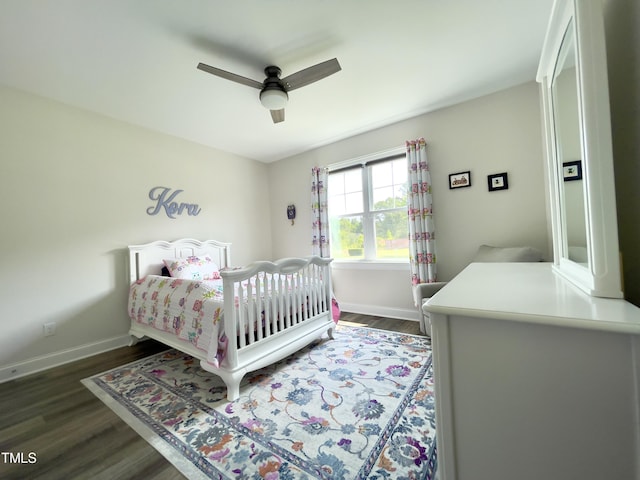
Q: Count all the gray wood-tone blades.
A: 3